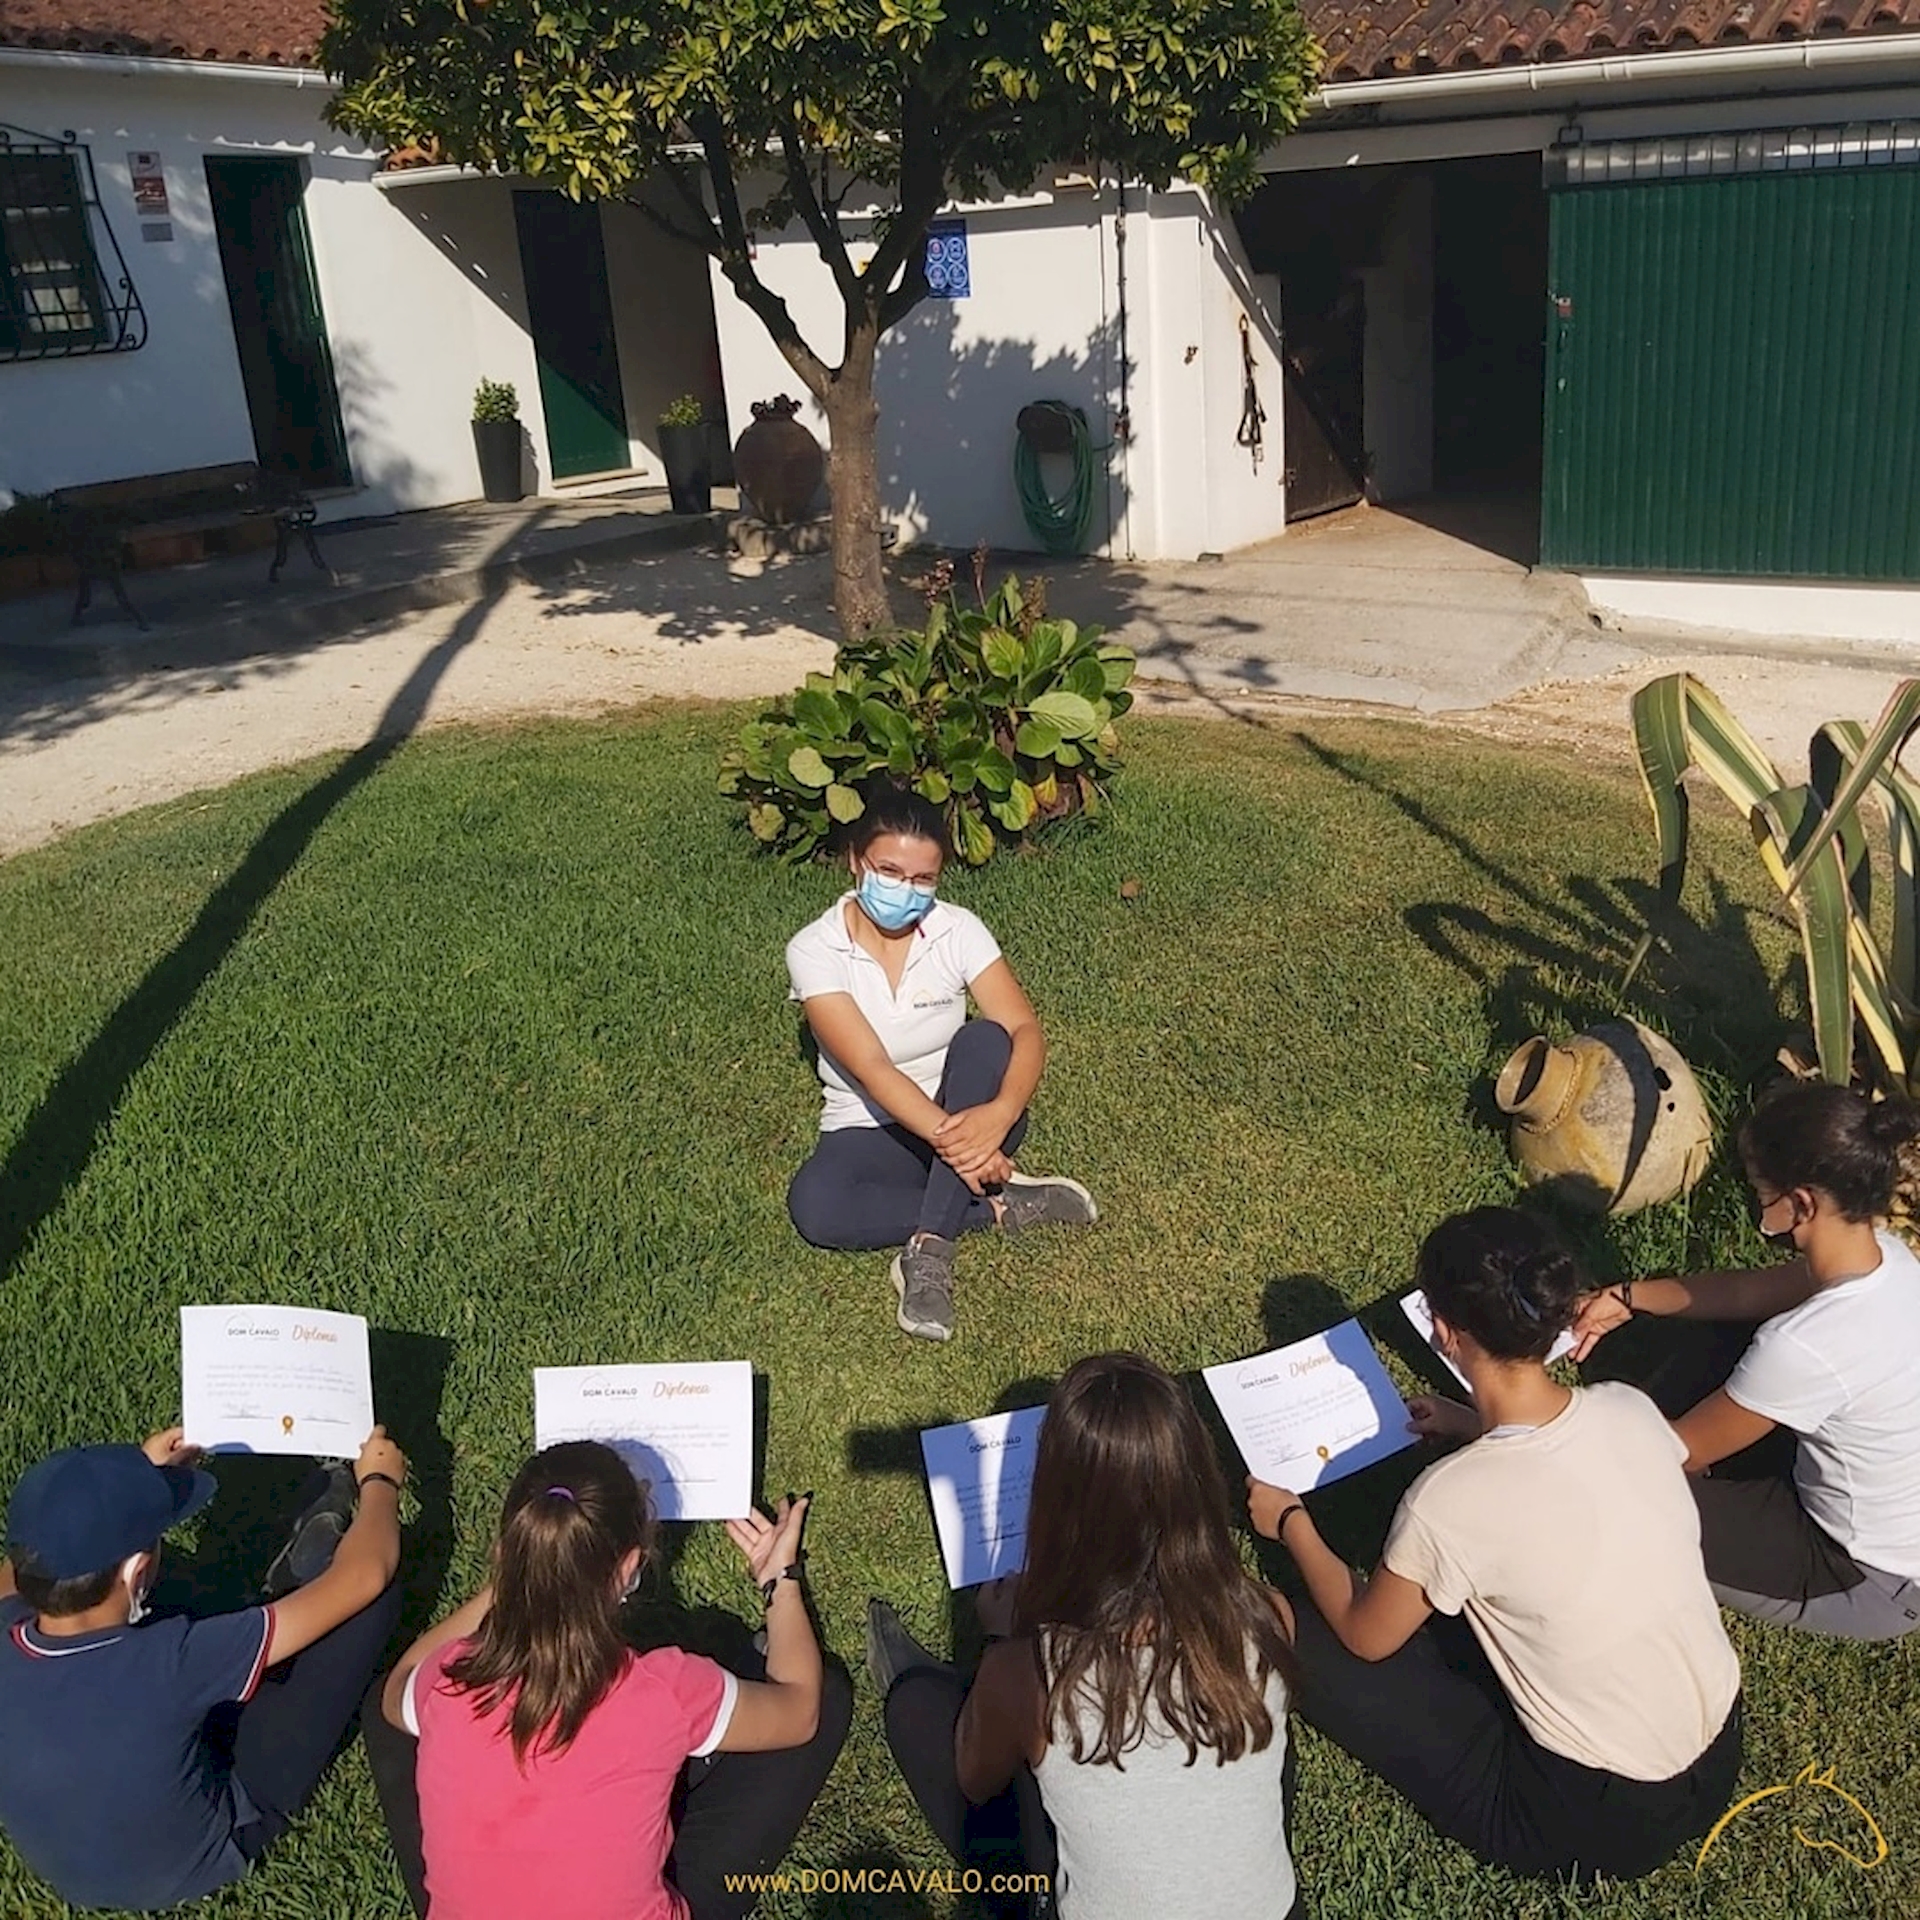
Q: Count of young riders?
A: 5